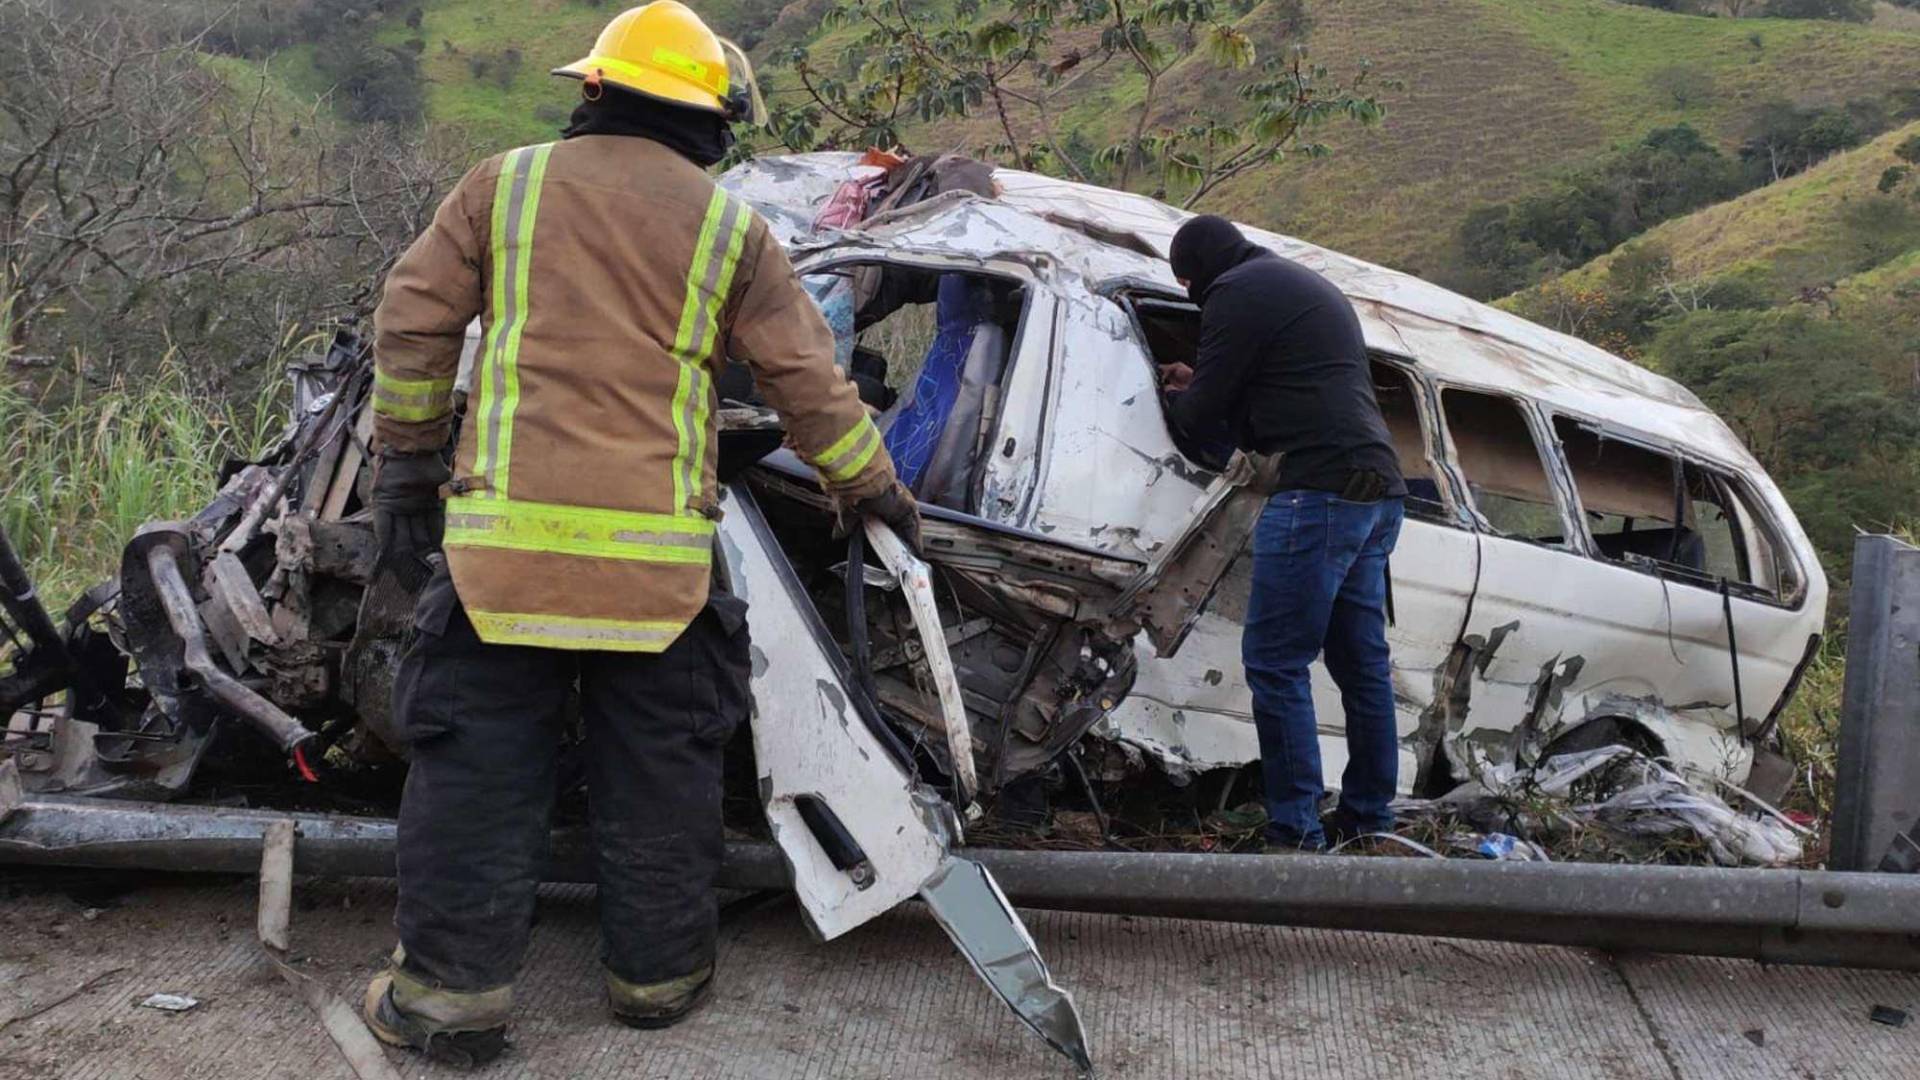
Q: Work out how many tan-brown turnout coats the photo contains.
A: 1